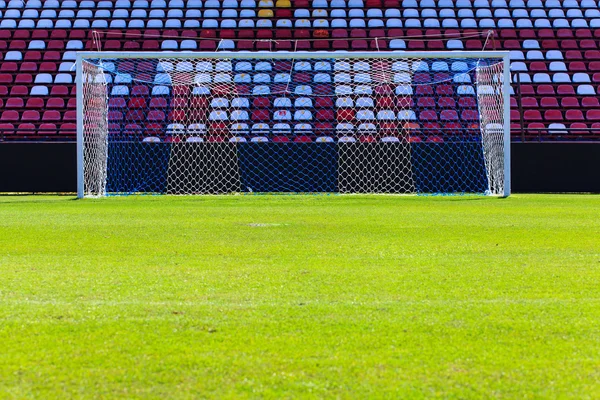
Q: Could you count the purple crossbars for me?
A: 0